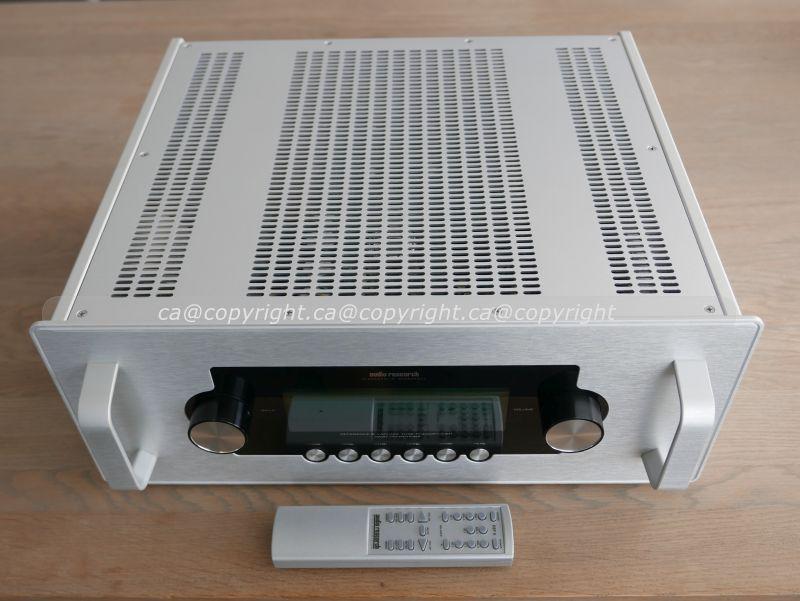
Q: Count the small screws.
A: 10